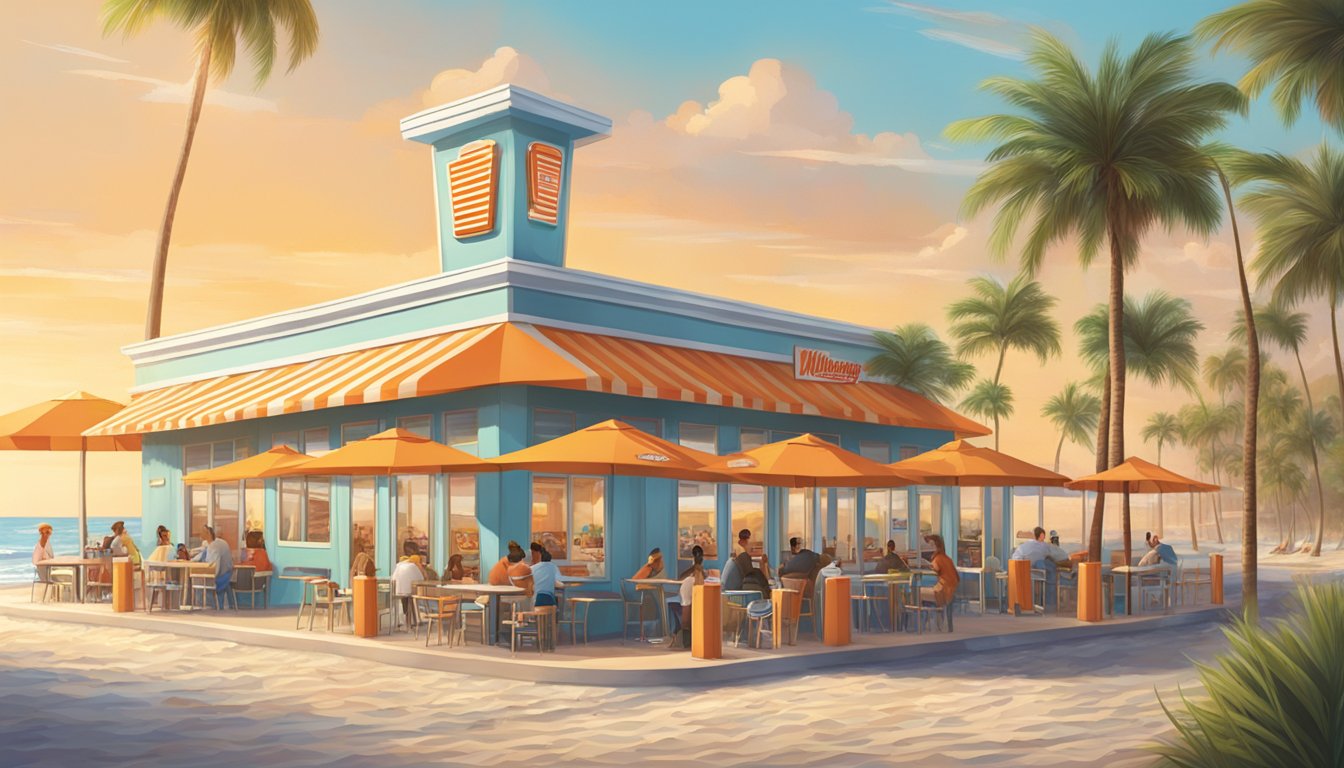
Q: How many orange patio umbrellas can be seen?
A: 7